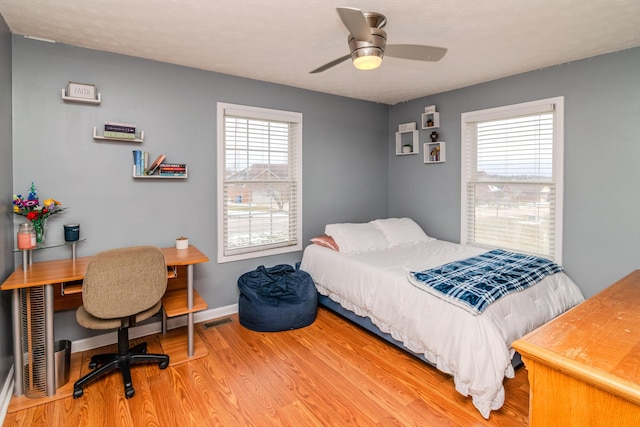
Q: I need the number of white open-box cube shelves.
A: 3